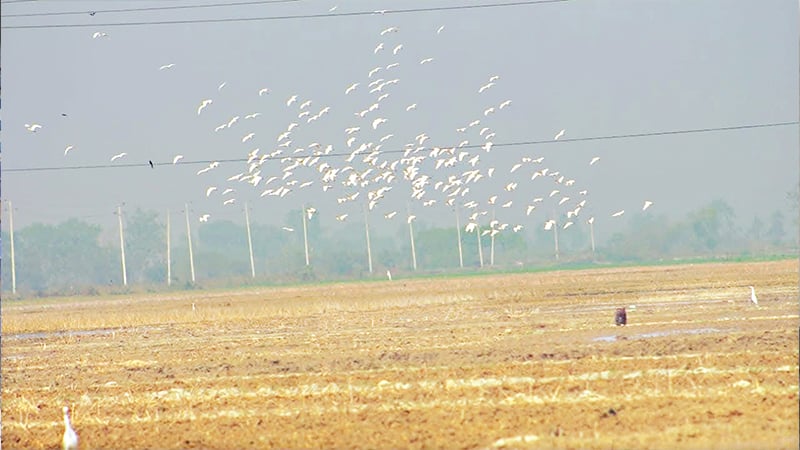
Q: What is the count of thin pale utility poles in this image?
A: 13